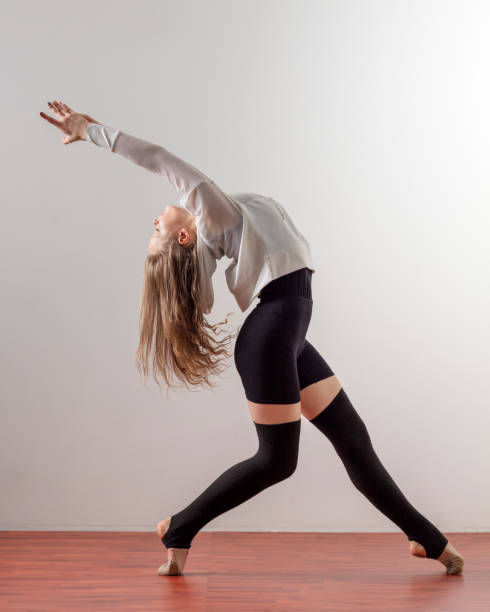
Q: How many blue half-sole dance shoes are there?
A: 0